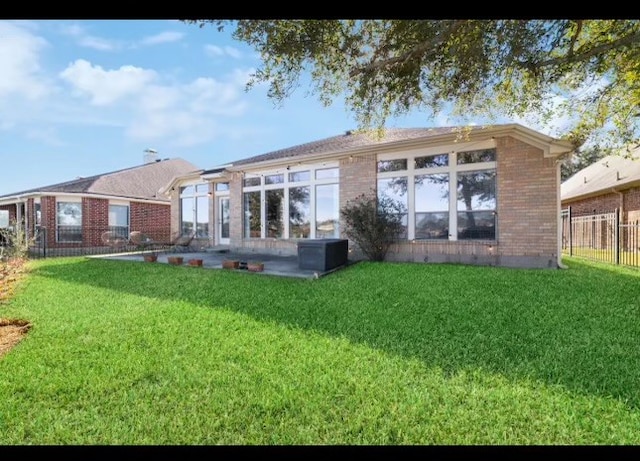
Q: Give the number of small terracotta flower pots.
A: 5